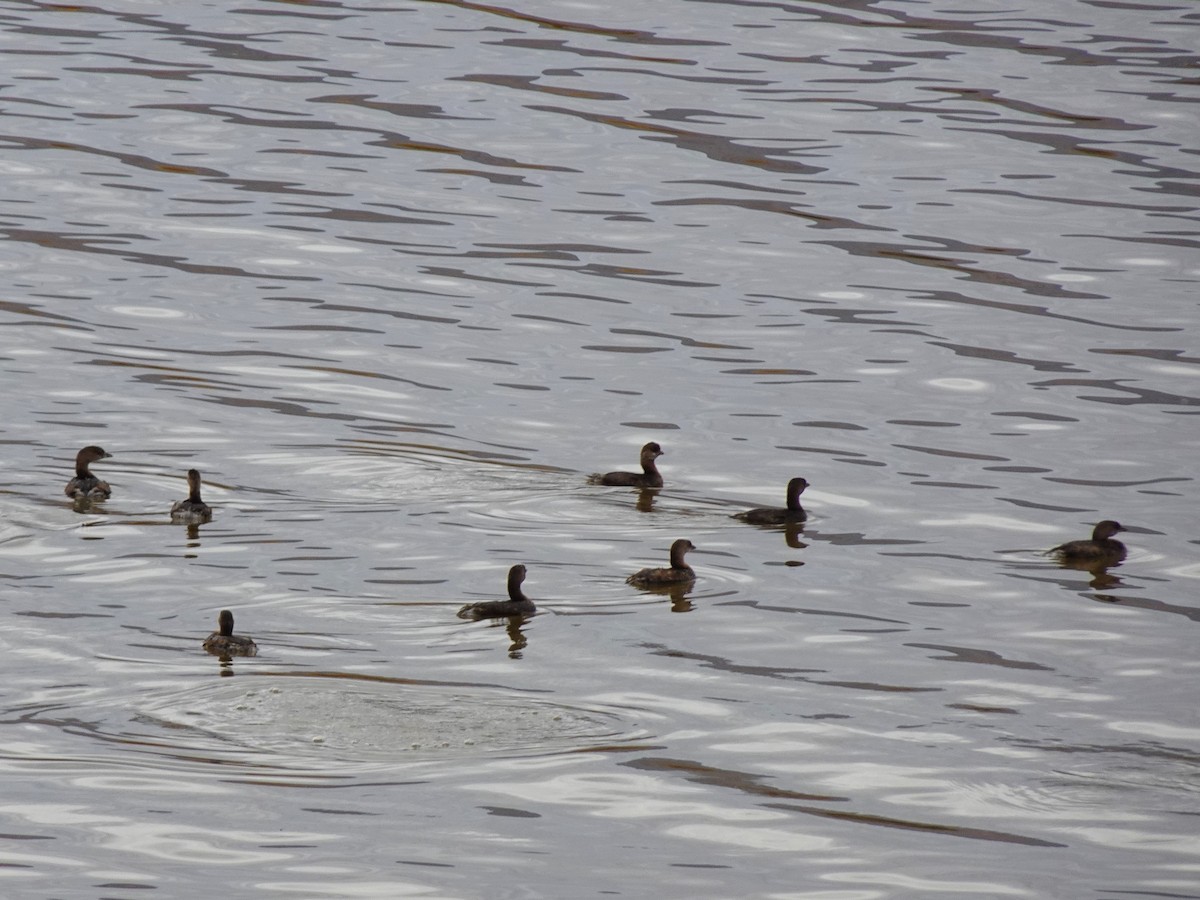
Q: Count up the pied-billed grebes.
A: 8